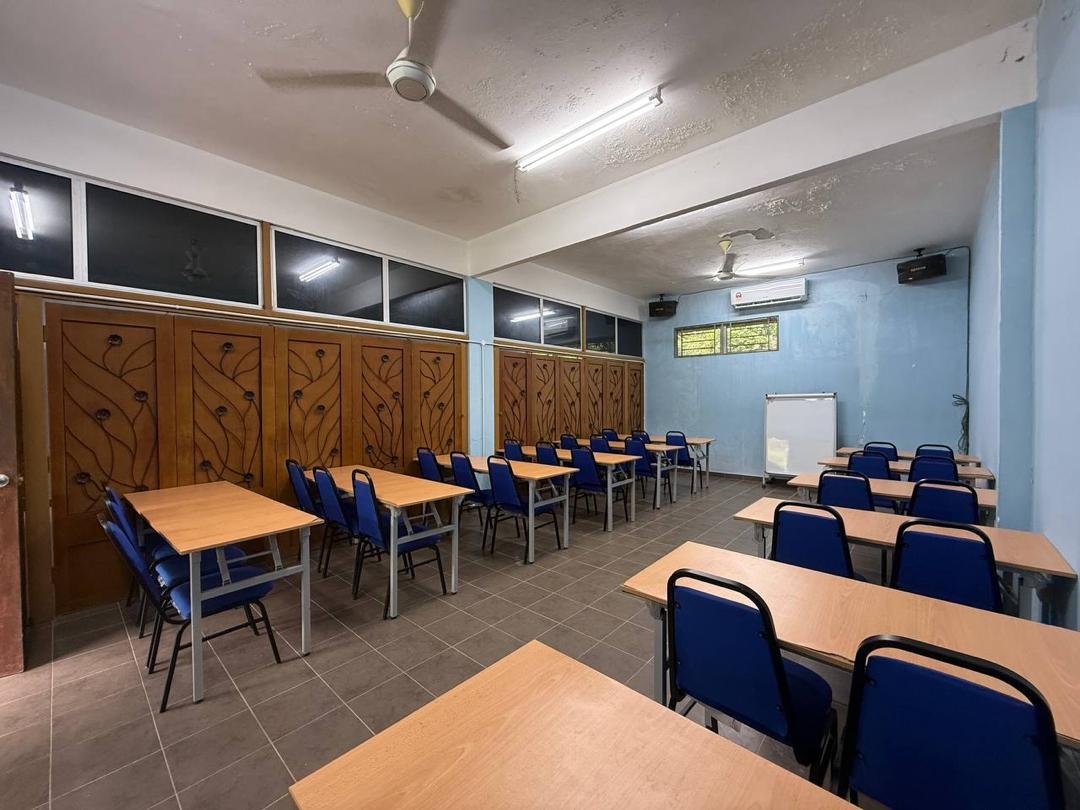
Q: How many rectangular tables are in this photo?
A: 12